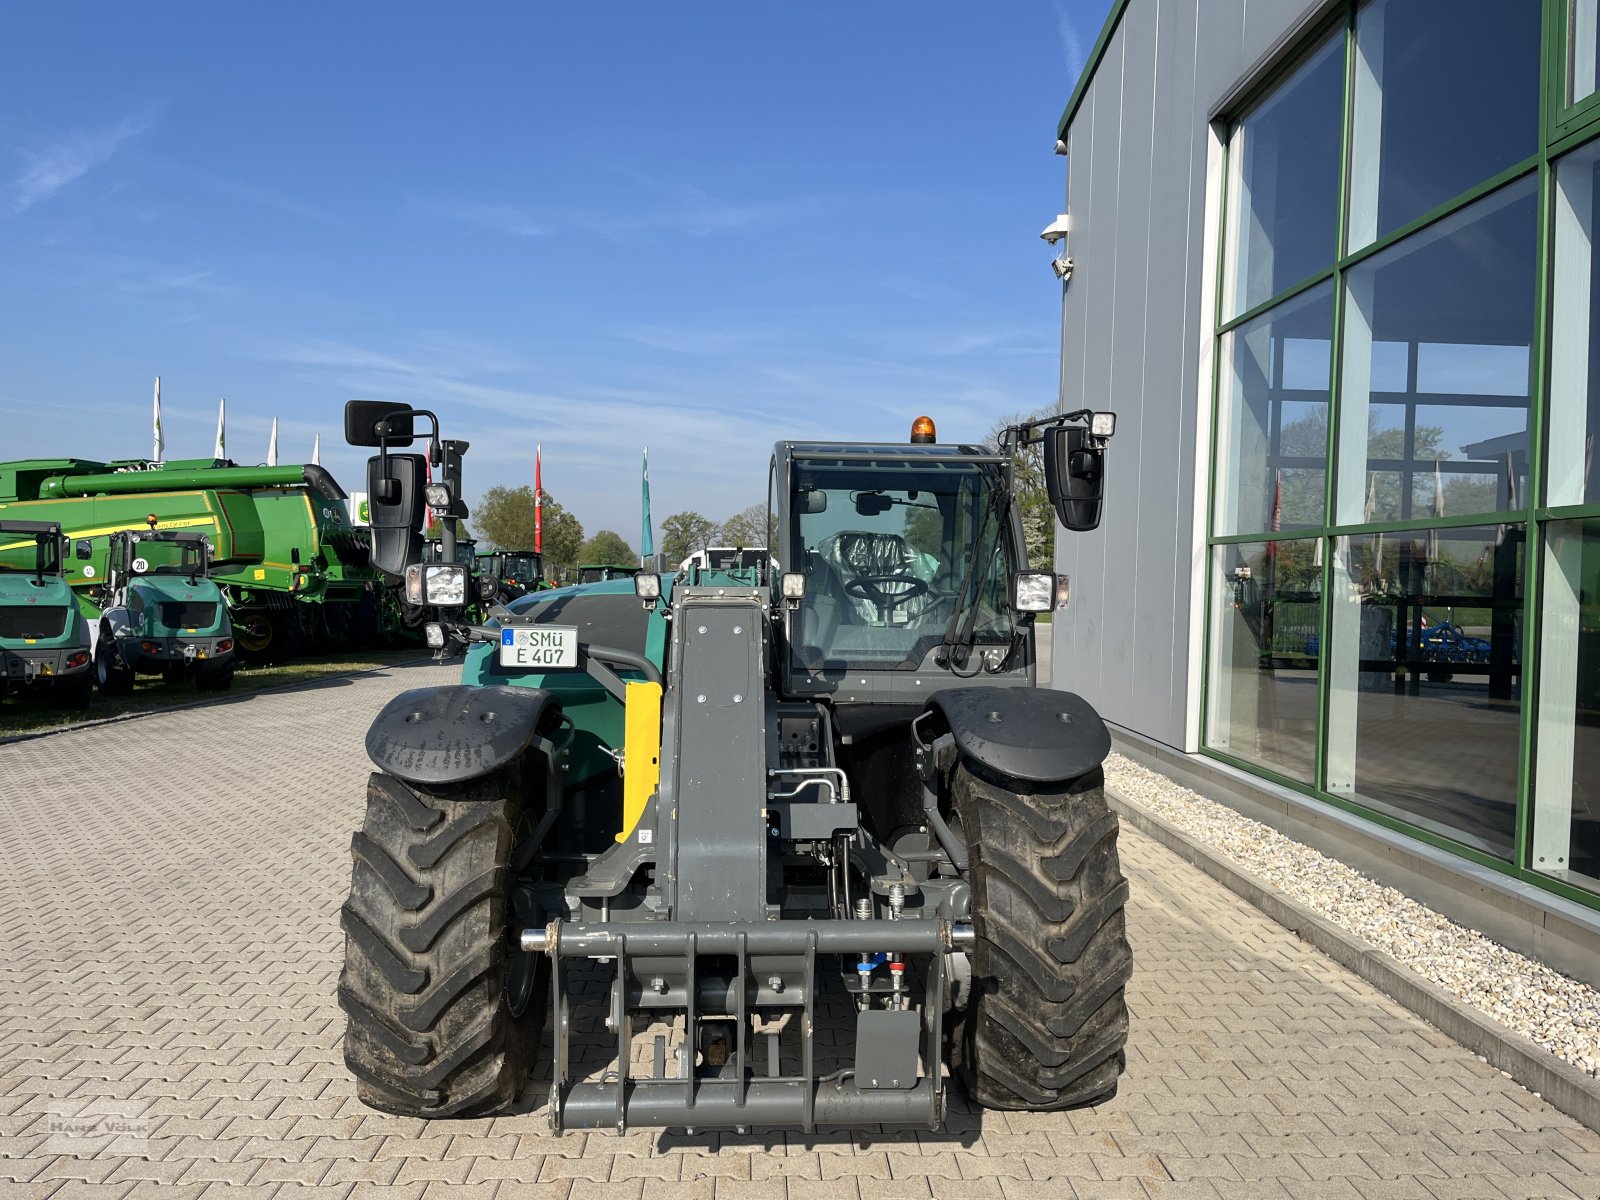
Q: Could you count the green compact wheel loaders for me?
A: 2